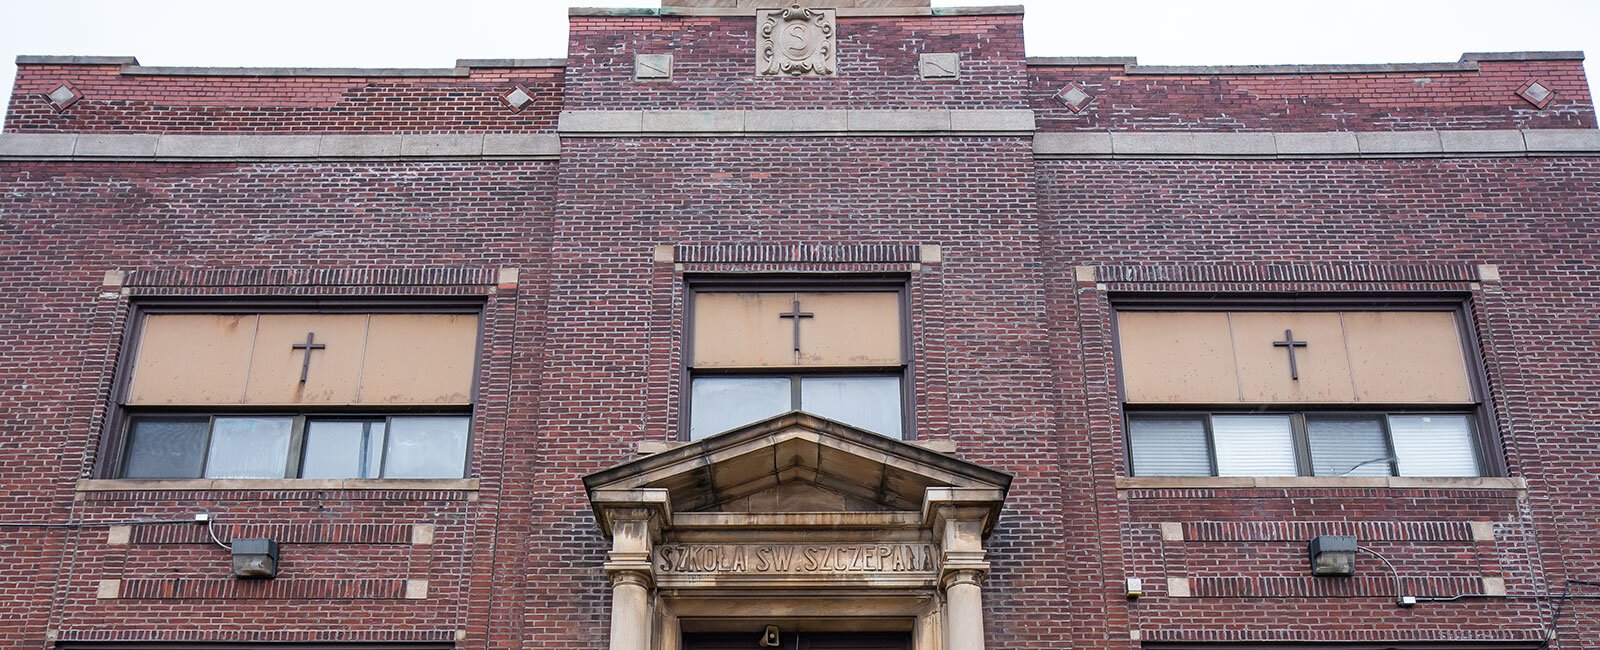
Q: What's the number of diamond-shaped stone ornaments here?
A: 4